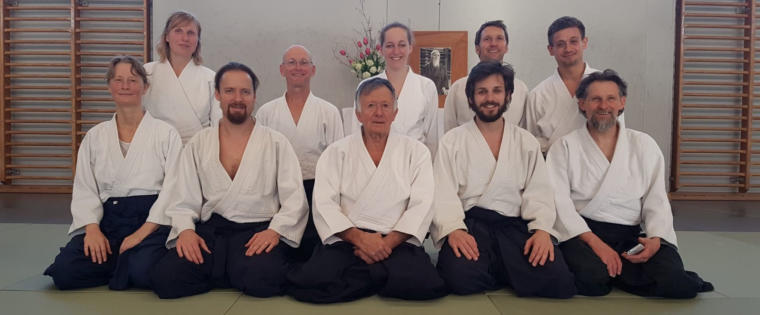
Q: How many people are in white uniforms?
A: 10